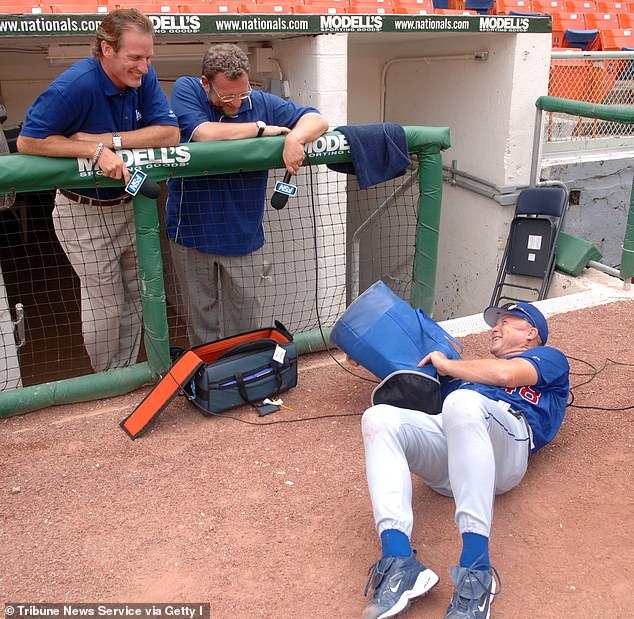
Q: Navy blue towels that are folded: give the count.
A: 1